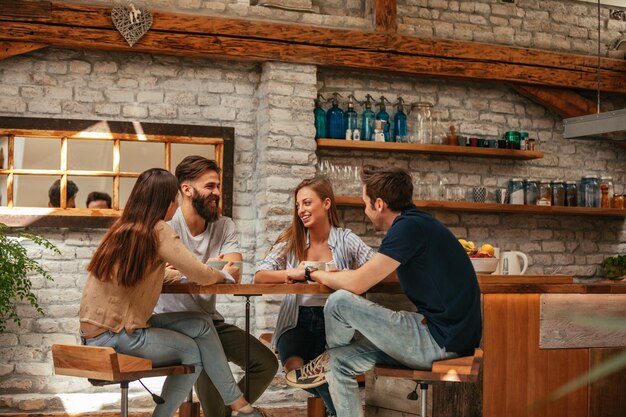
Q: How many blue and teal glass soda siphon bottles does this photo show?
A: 6